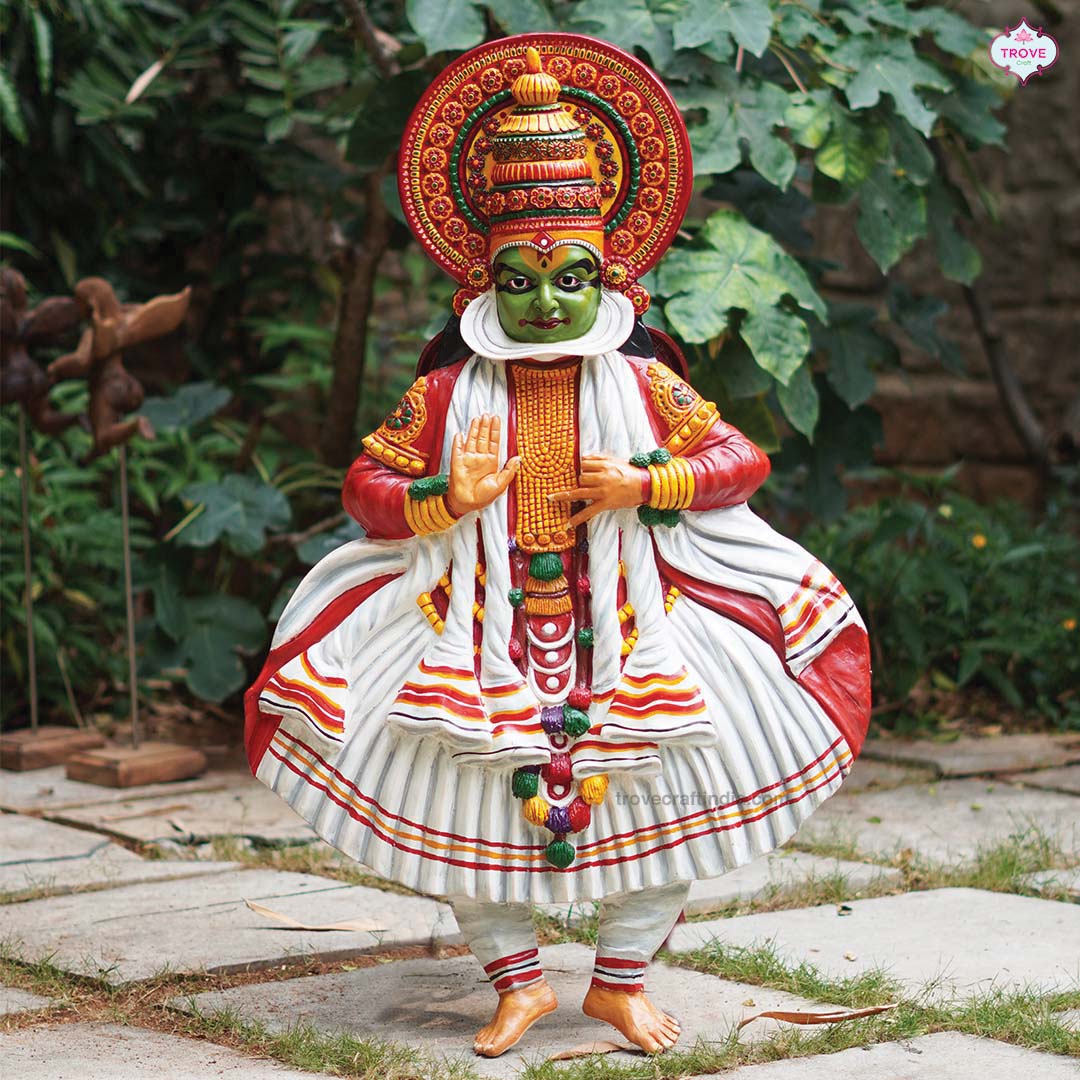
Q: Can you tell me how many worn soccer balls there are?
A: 0